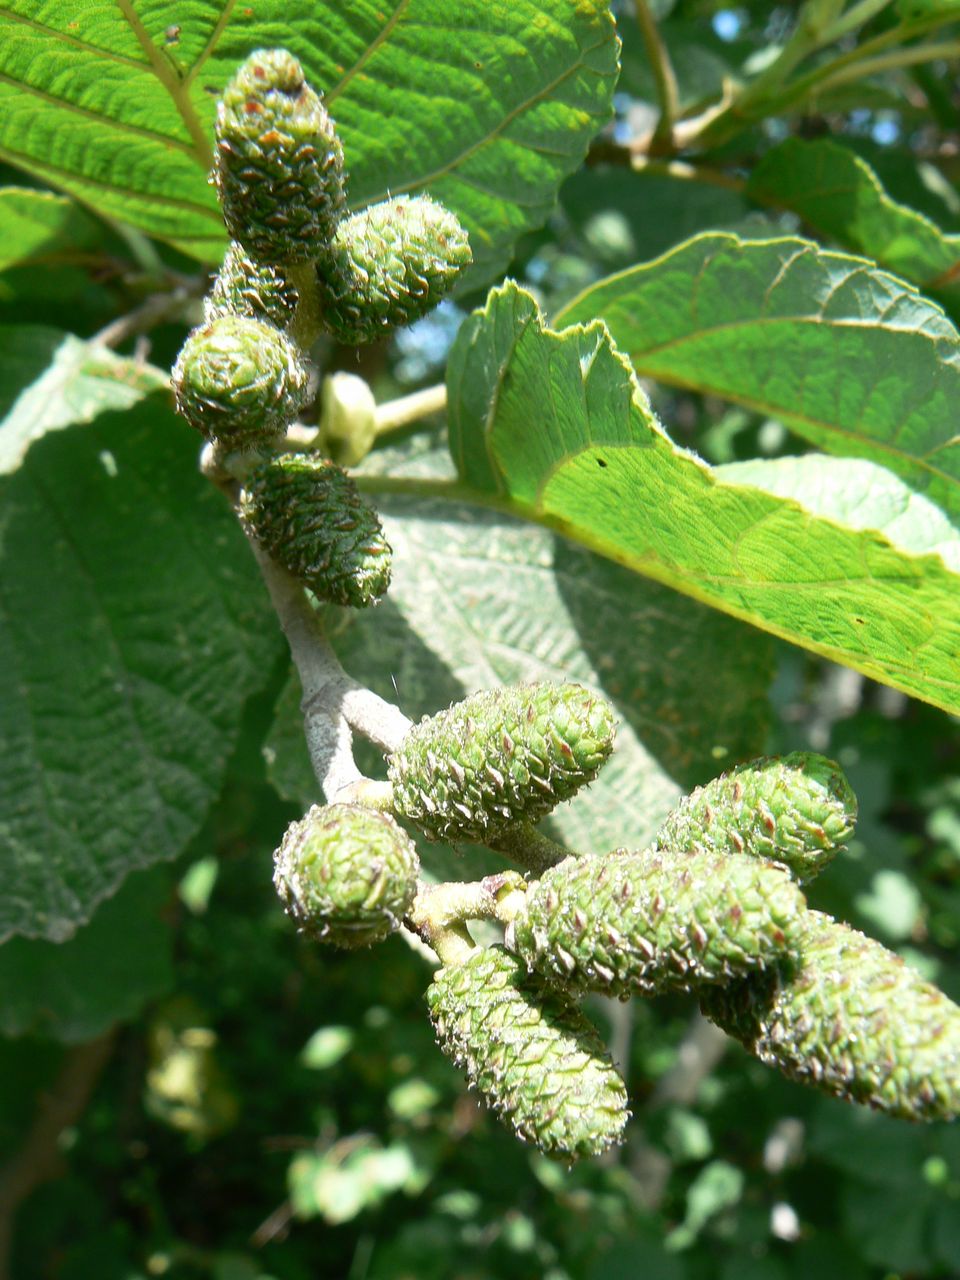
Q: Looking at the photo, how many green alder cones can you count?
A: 11